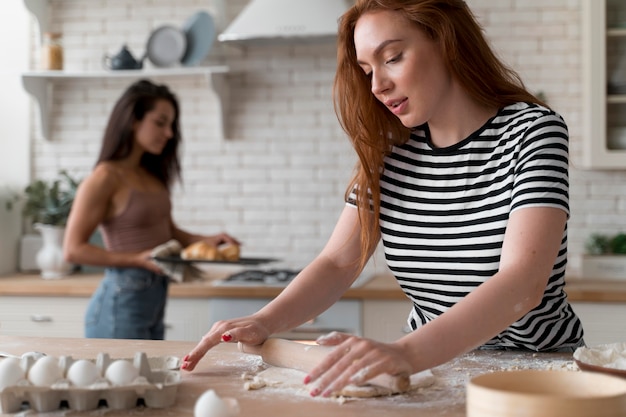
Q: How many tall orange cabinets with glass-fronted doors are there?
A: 0